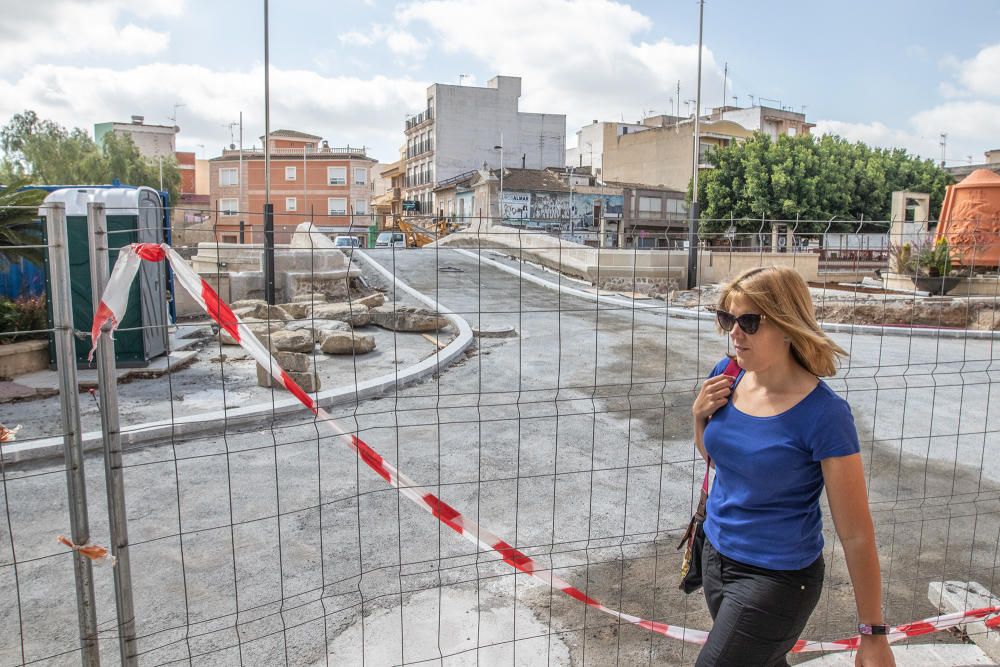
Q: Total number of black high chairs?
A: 0